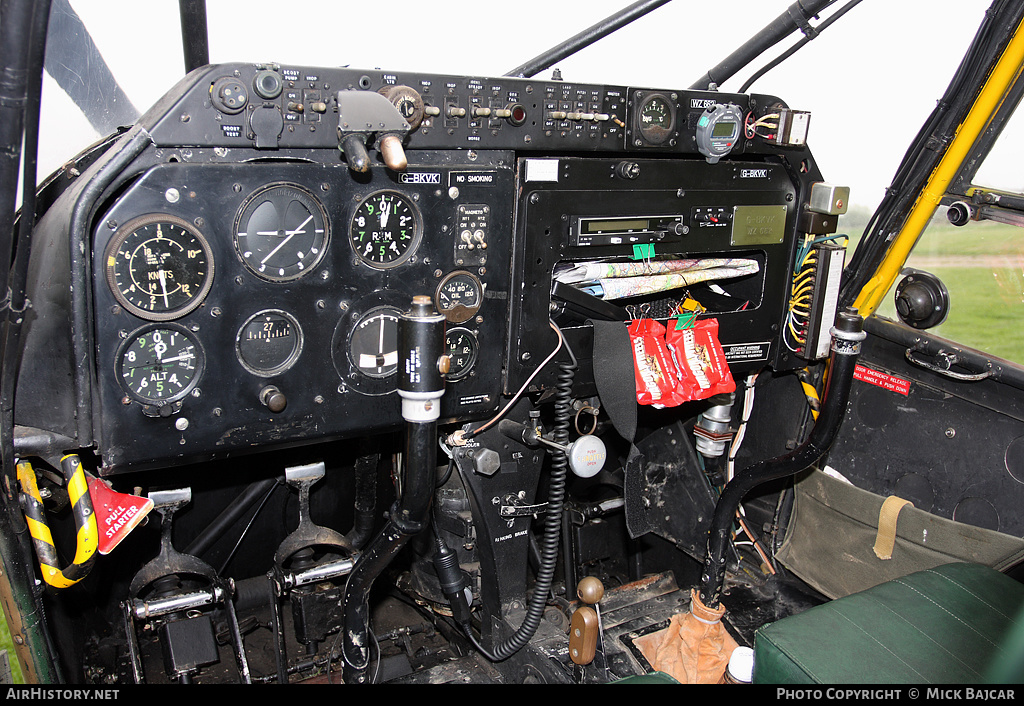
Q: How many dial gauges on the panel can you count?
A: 9